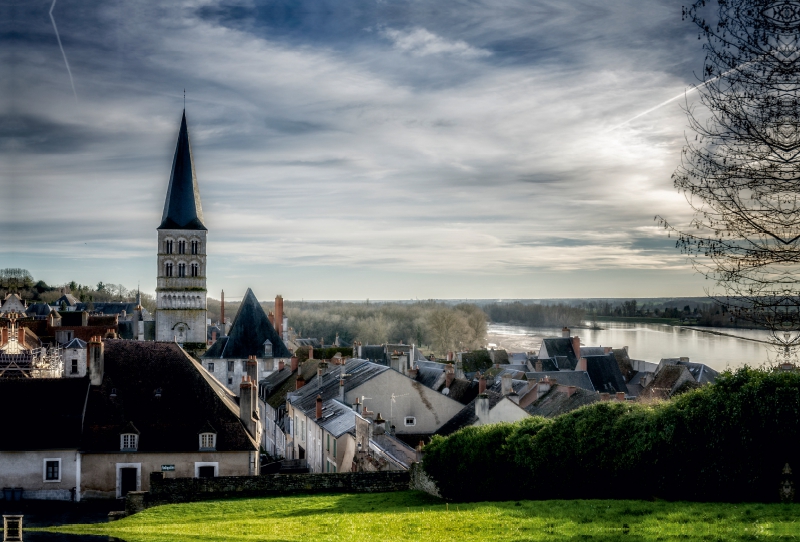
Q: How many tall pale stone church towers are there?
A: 1